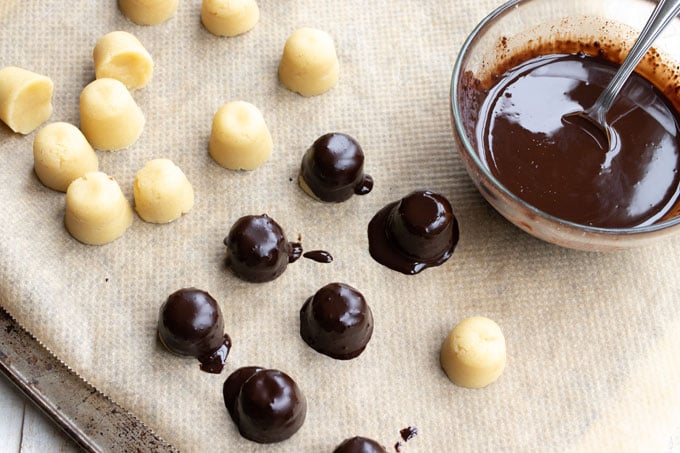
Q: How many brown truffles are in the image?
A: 7